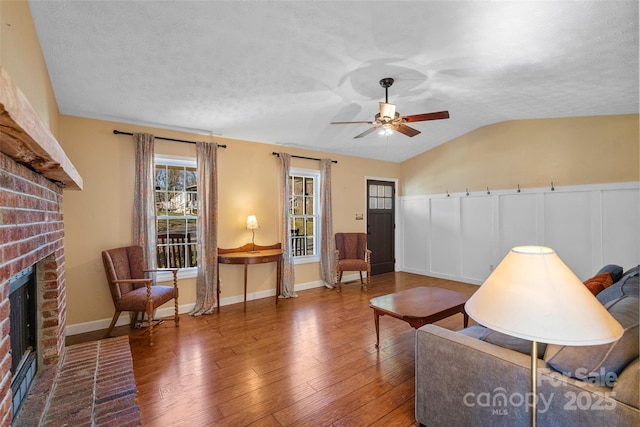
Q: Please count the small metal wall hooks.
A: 5